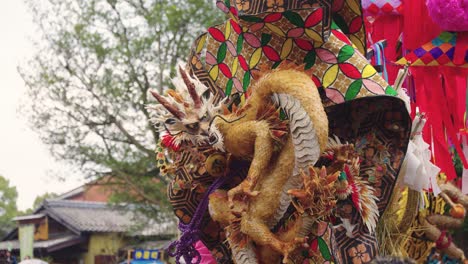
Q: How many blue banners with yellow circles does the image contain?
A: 1